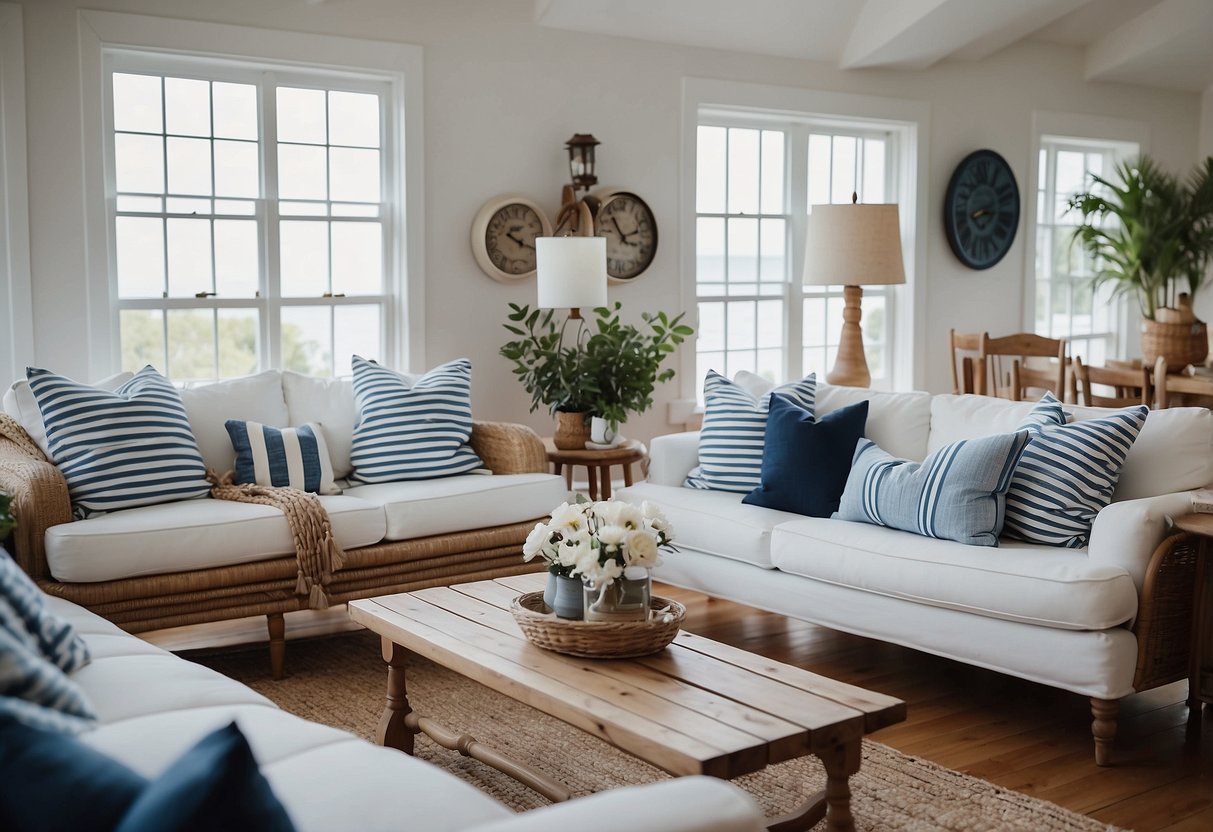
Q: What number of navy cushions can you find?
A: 3